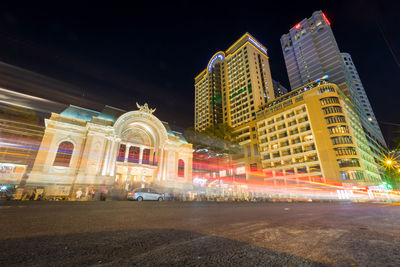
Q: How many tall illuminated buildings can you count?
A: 3